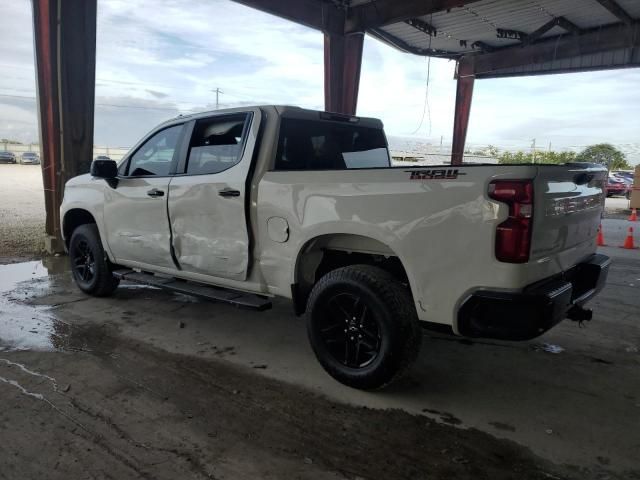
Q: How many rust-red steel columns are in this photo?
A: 3